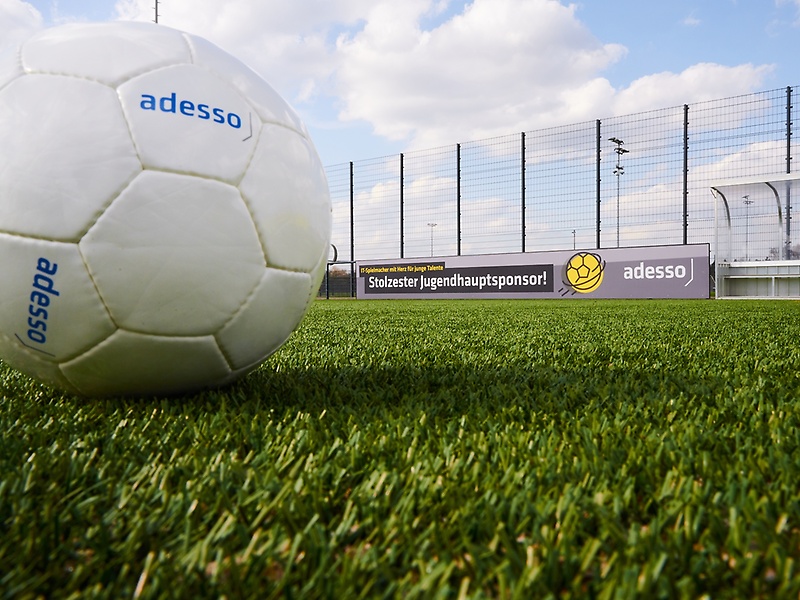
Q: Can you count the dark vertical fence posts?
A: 7